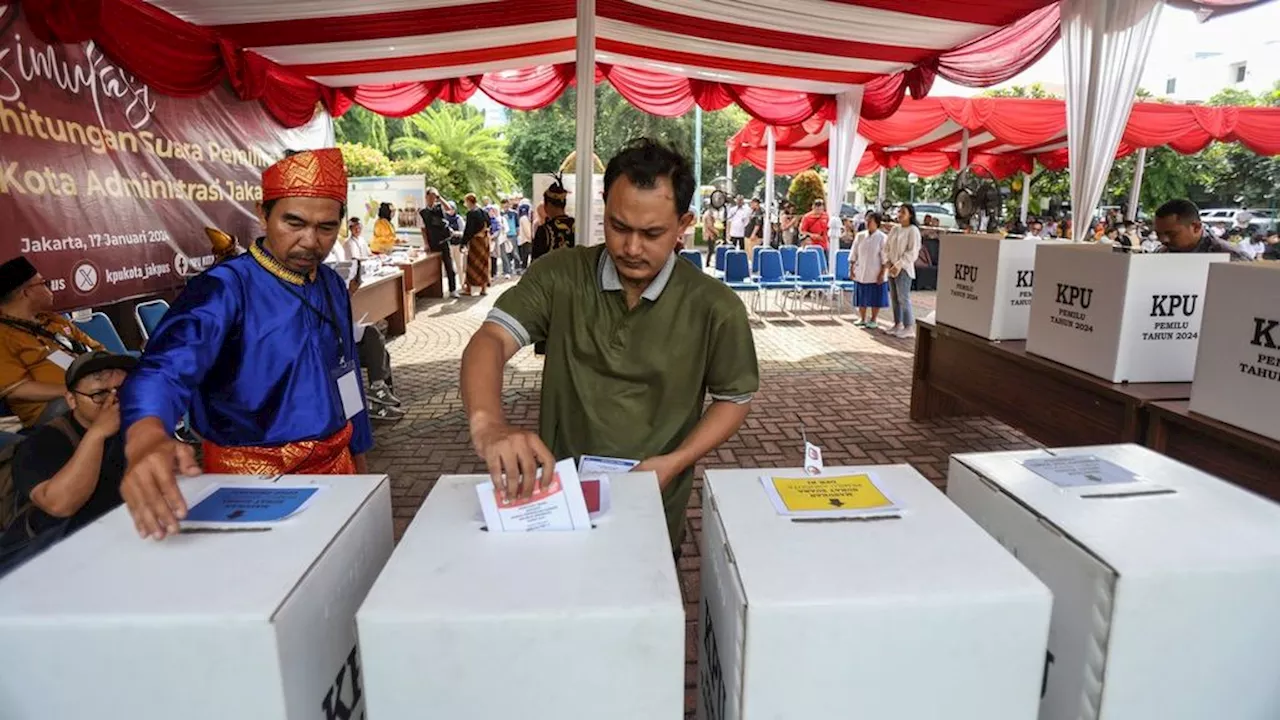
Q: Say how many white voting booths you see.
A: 3